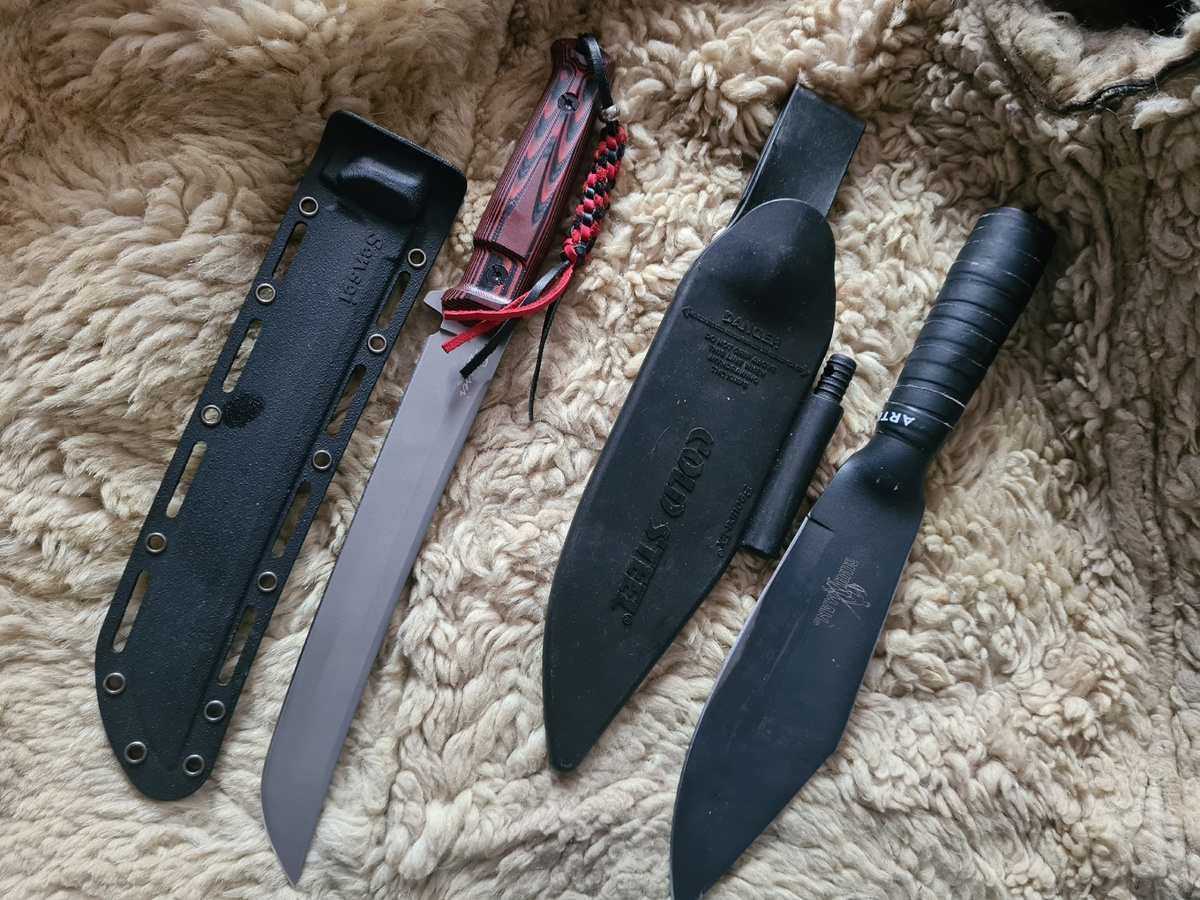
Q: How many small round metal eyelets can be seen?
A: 12